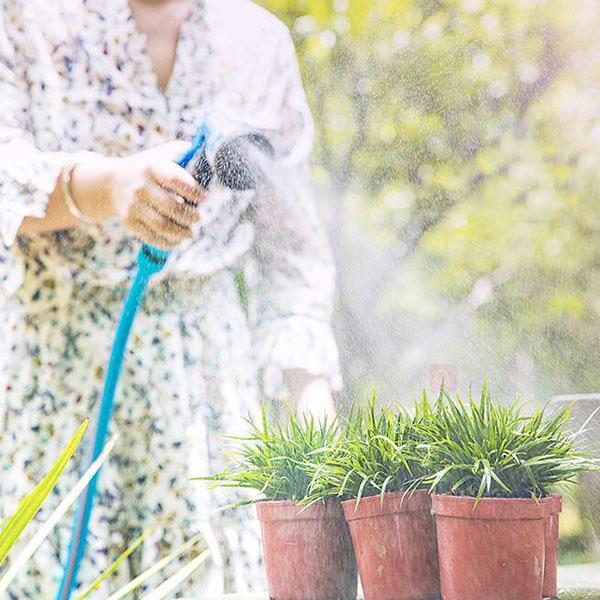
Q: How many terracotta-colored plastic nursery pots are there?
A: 4